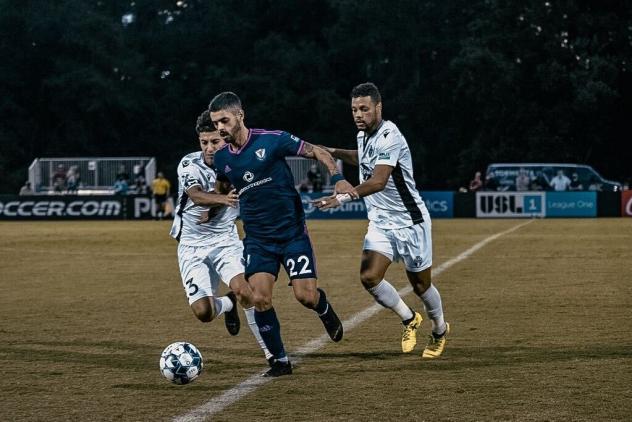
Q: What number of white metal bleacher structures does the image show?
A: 2